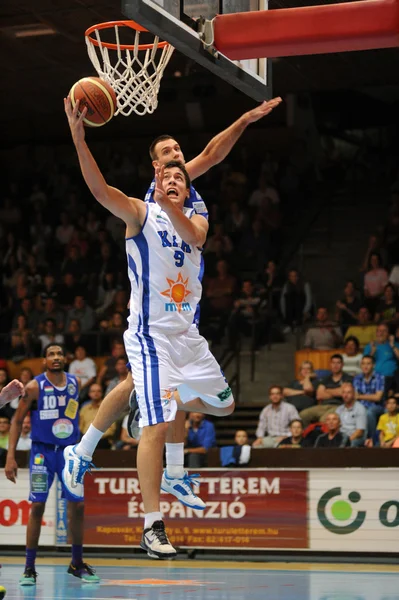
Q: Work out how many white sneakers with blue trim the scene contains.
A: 2